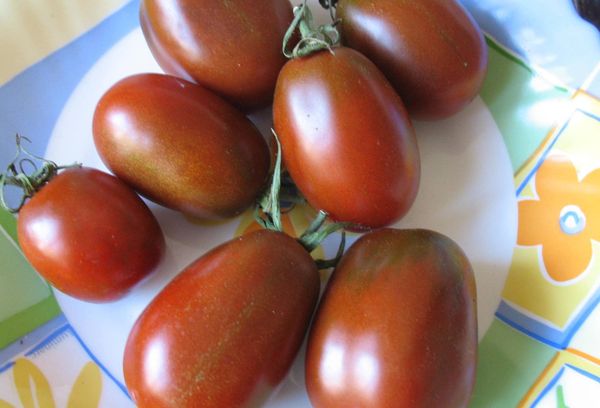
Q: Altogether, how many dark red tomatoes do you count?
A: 7